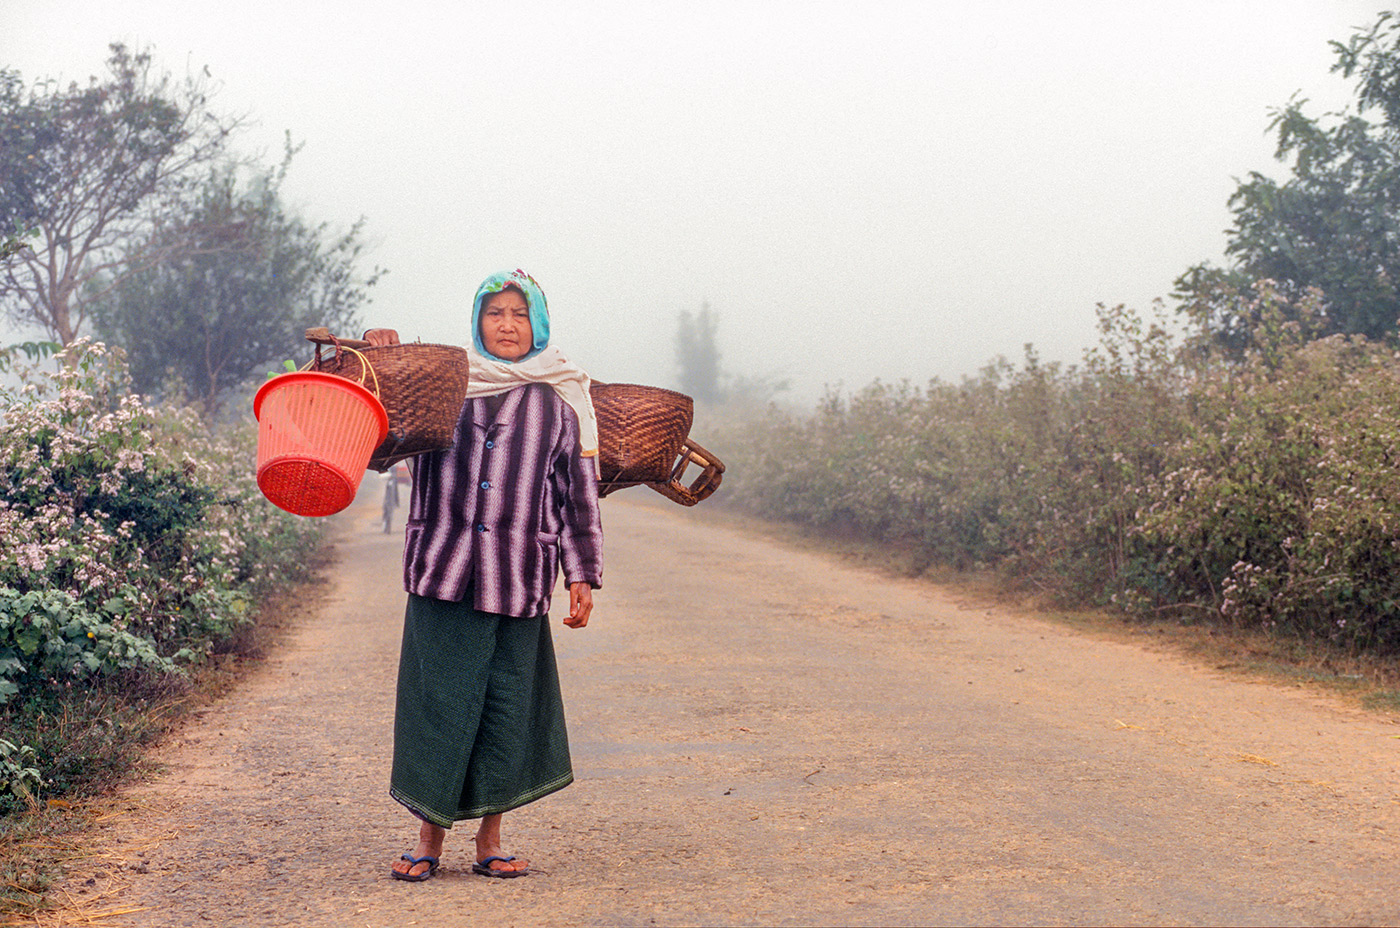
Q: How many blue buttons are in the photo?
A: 3